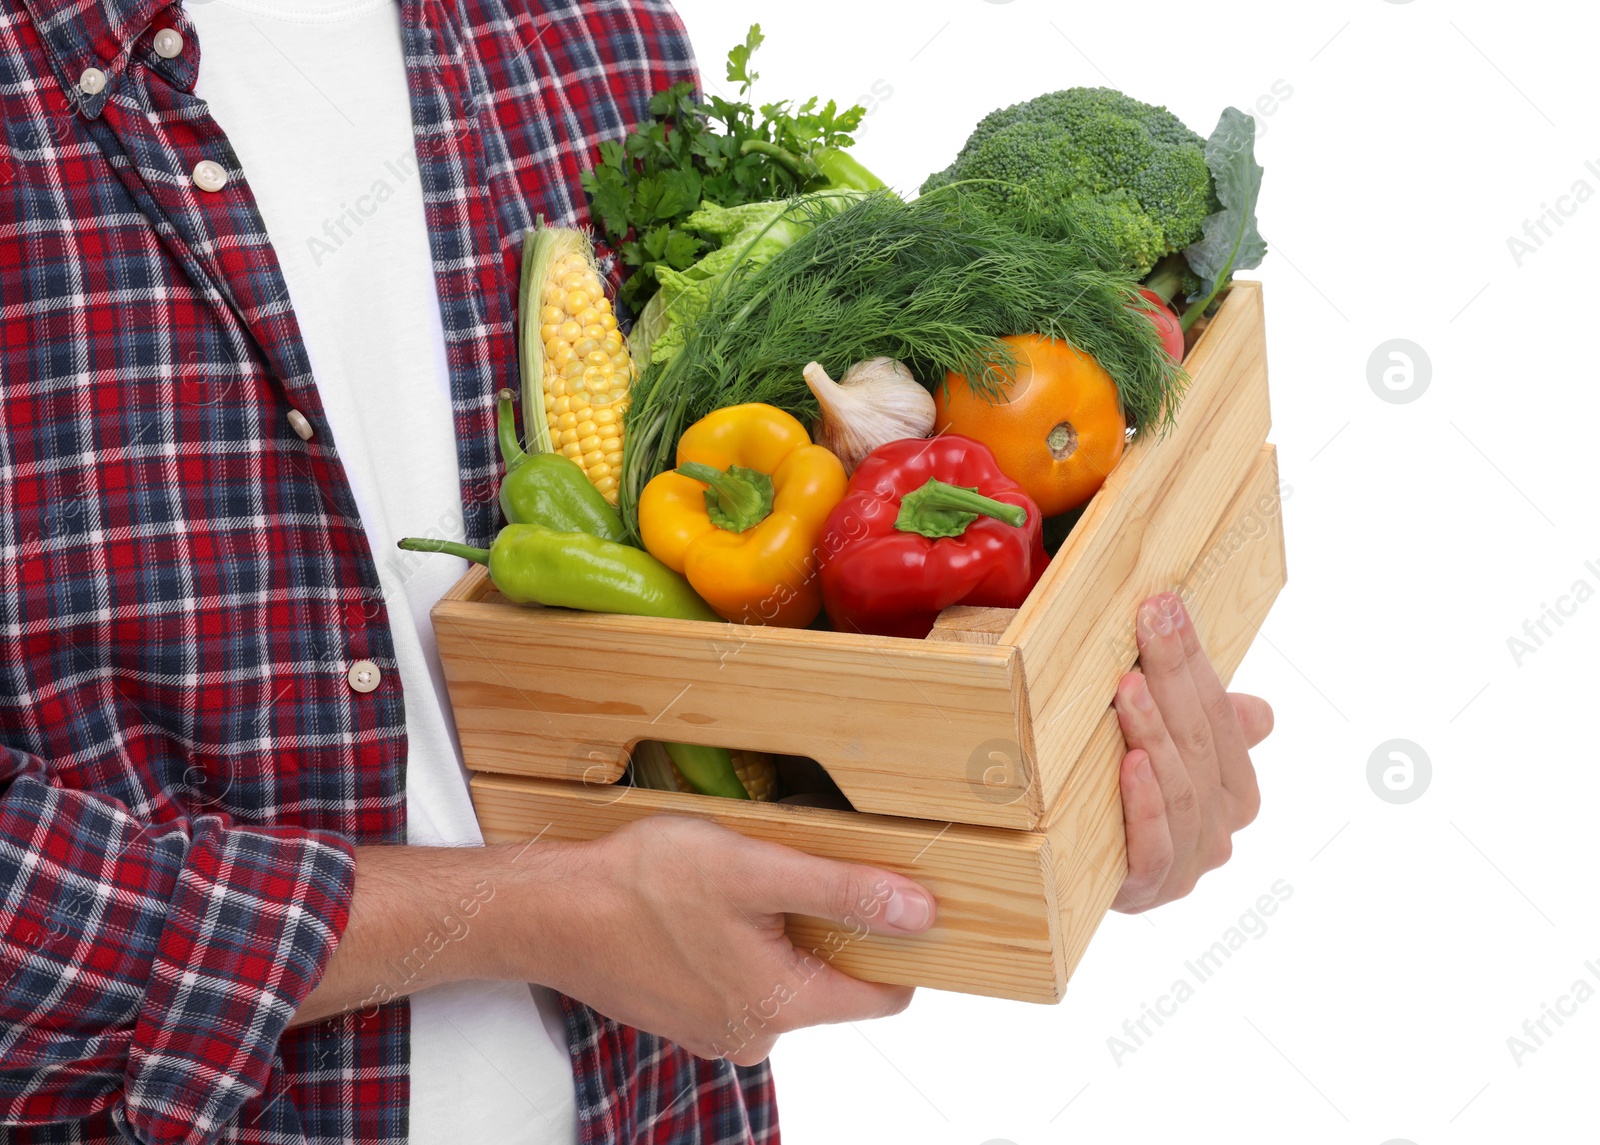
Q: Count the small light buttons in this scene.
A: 5